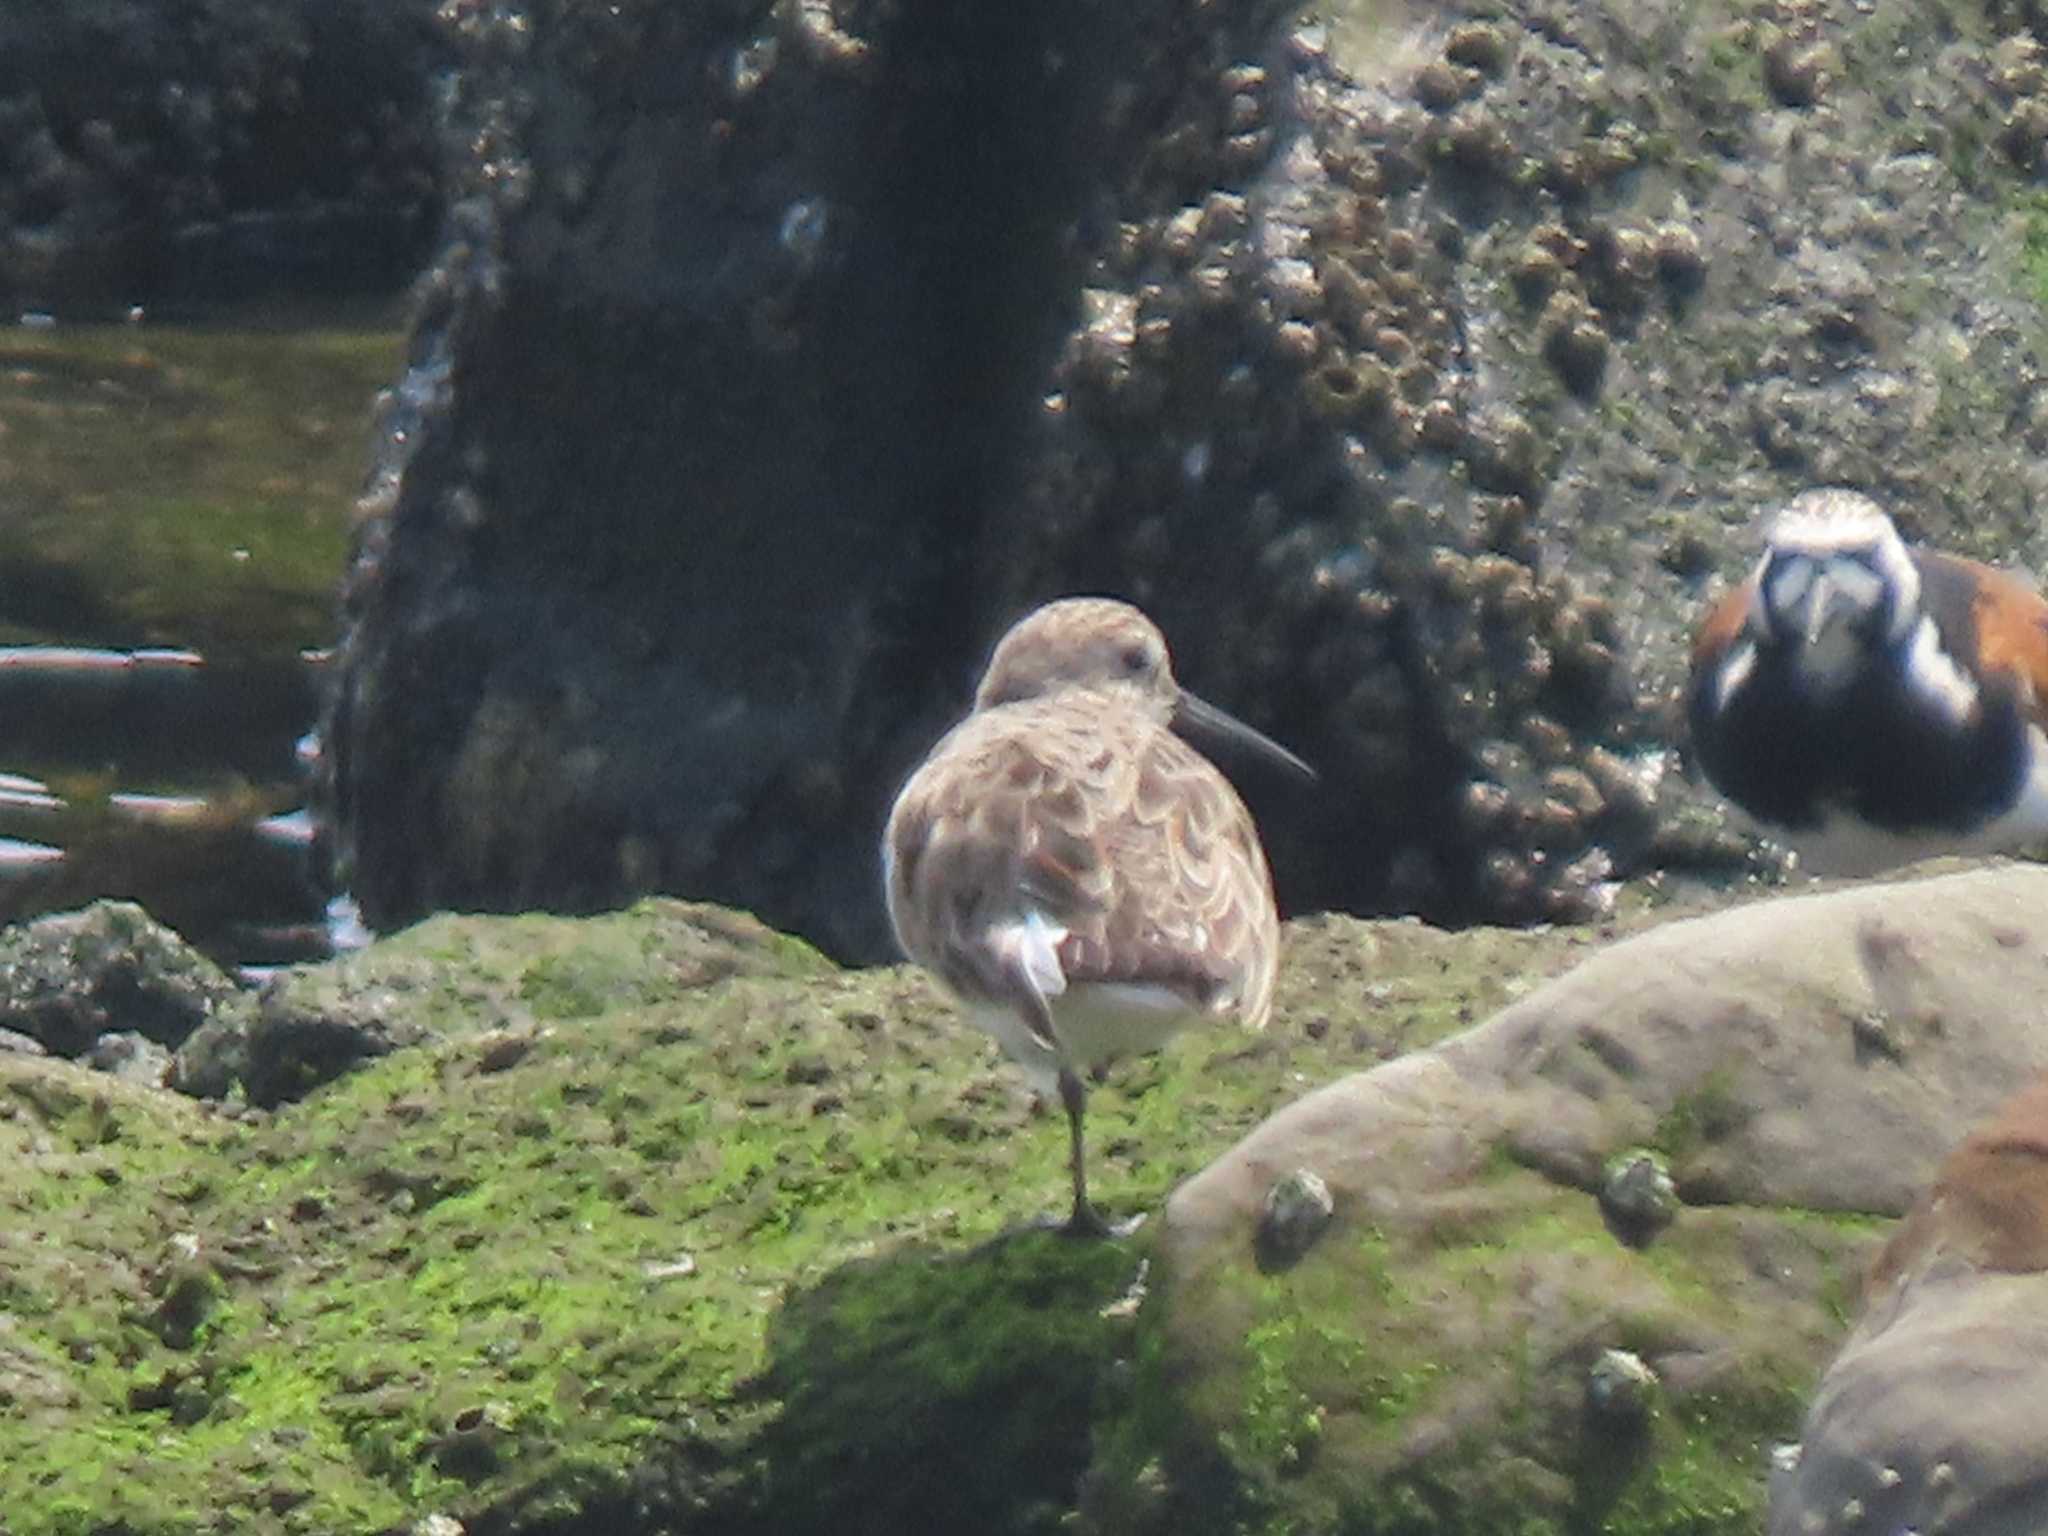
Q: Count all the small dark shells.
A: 3